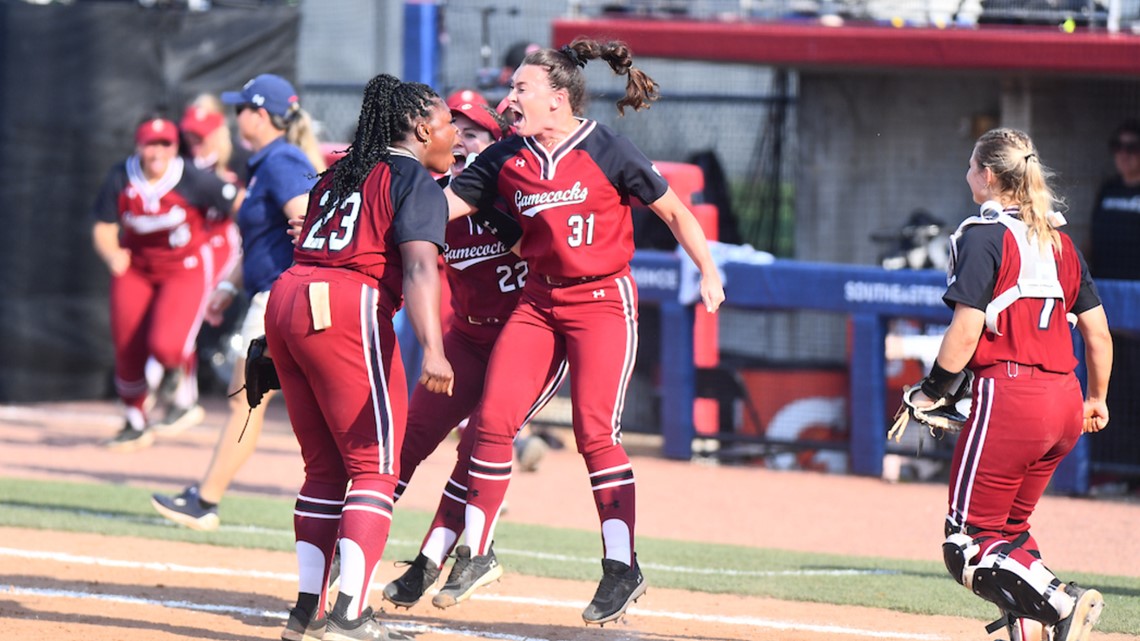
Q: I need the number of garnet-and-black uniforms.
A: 6